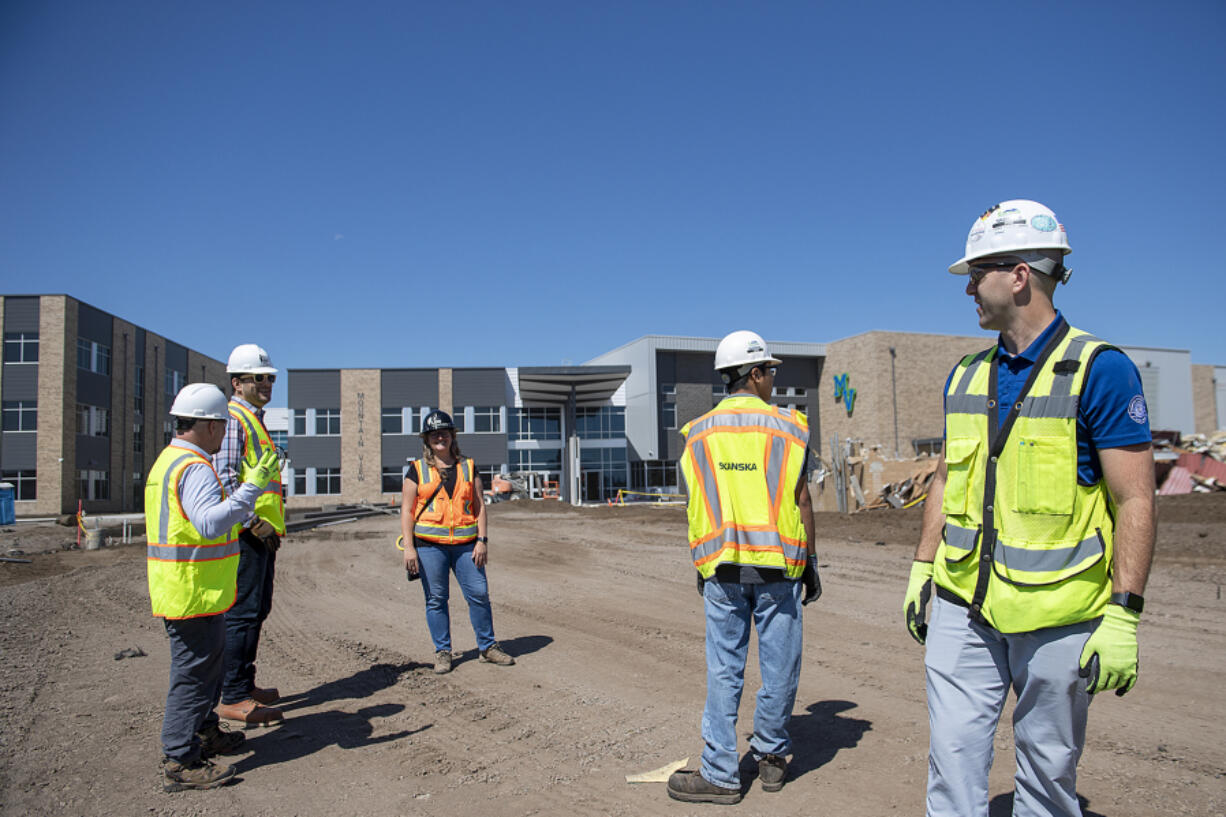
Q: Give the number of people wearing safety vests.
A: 5